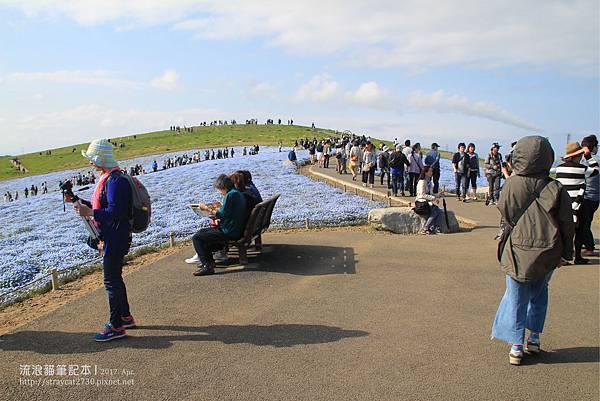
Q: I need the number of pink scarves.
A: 1